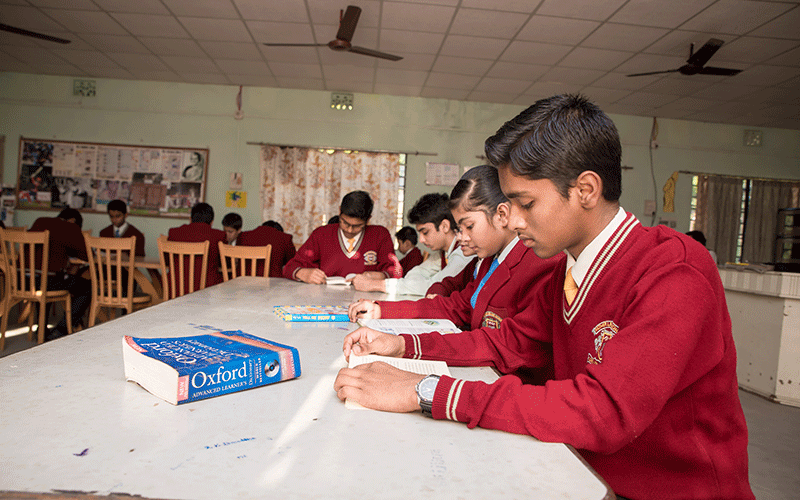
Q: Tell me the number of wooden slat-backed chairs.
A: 4